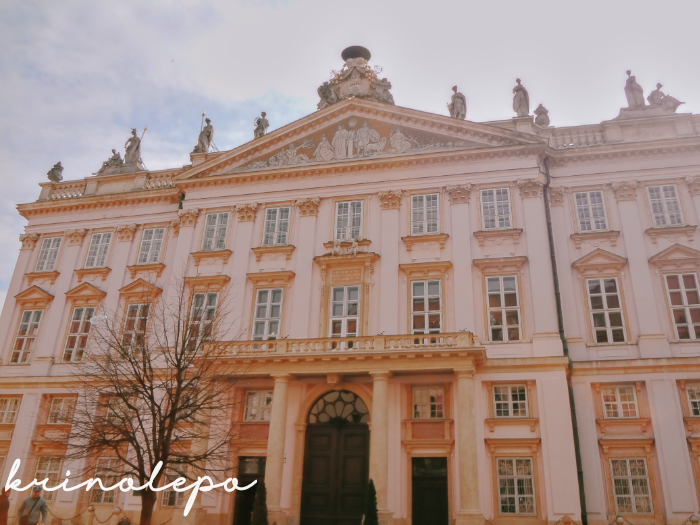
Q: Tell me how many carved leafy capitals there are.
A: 13